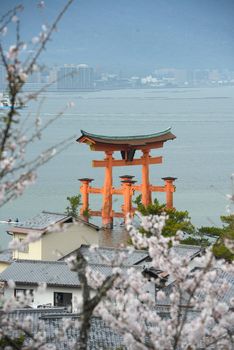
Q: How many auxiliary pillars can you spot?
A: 4